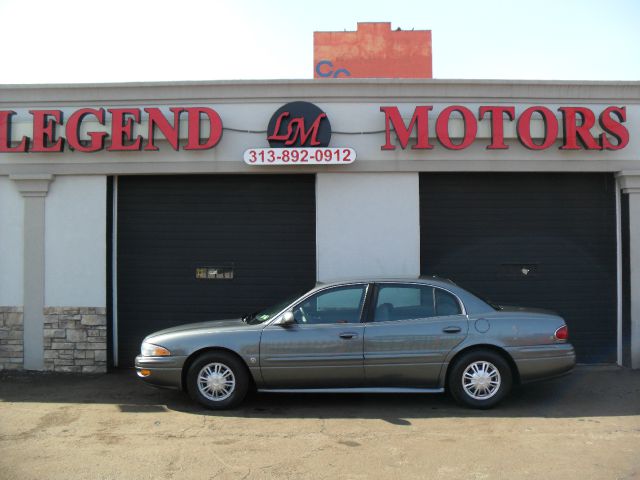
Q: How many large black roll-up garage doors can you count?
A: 2